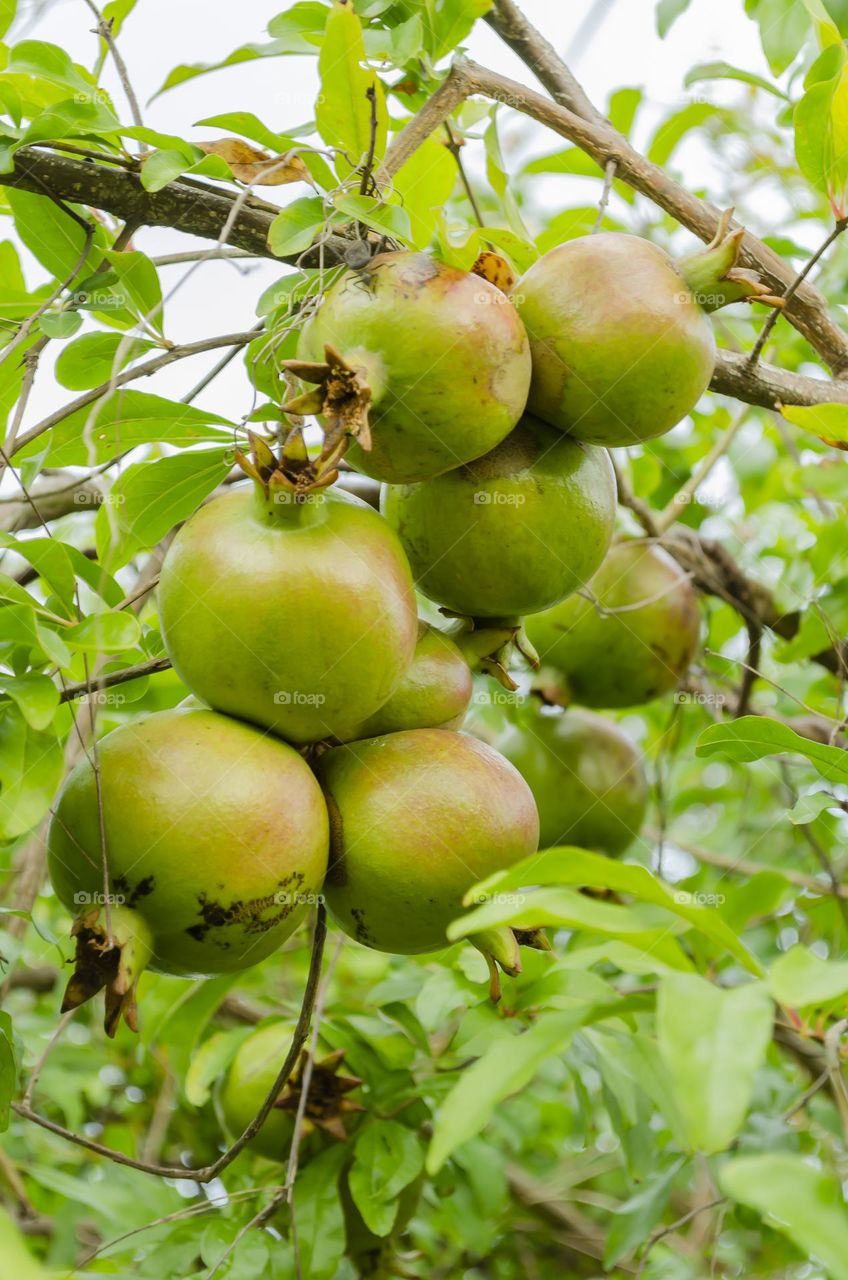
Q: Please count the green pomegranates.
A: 10